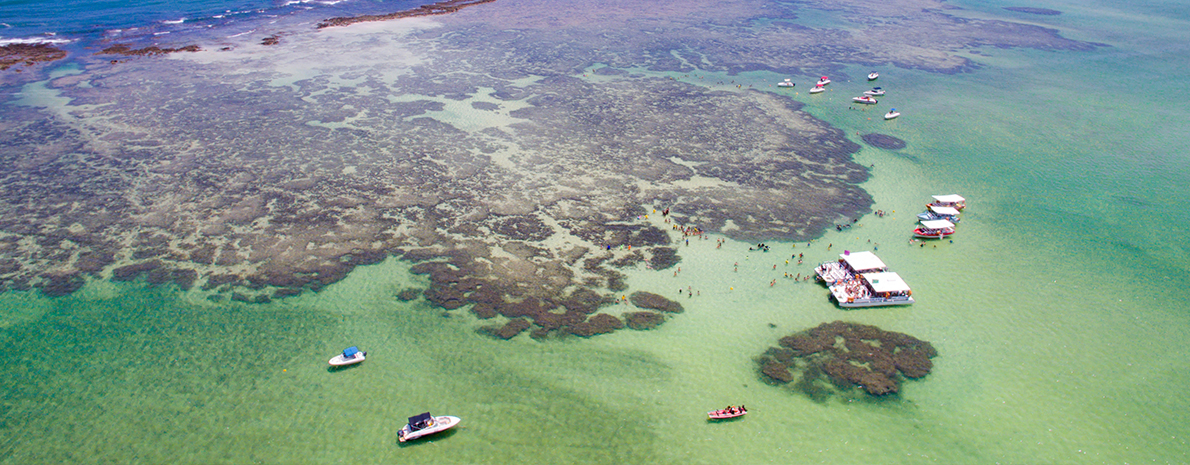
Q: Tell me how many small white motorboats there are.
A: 9